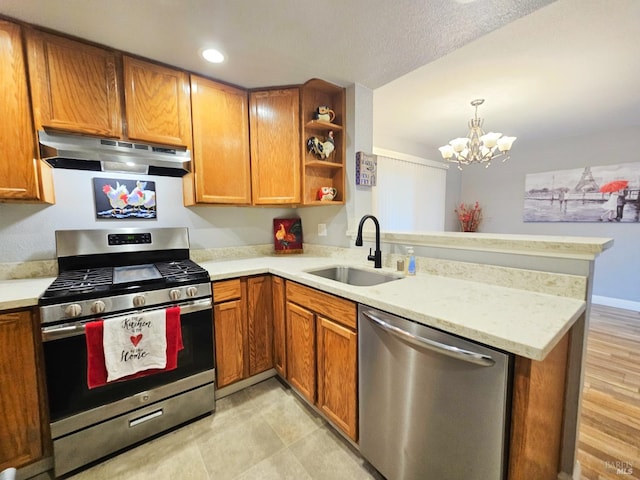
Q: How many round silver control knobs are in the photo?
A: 5